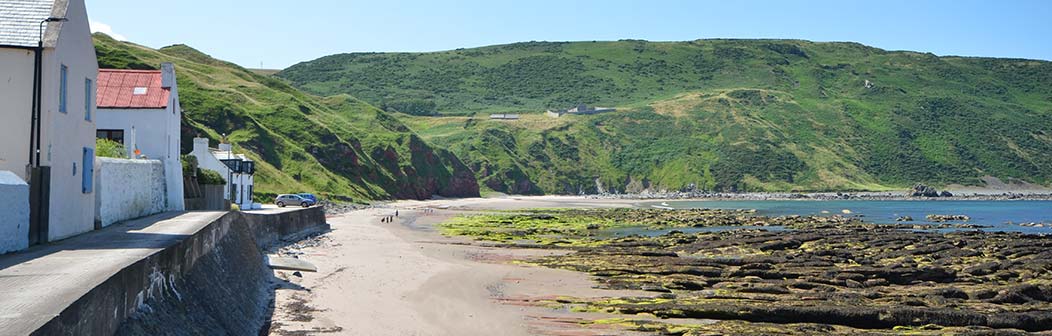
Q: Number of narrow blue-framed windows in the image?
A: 2